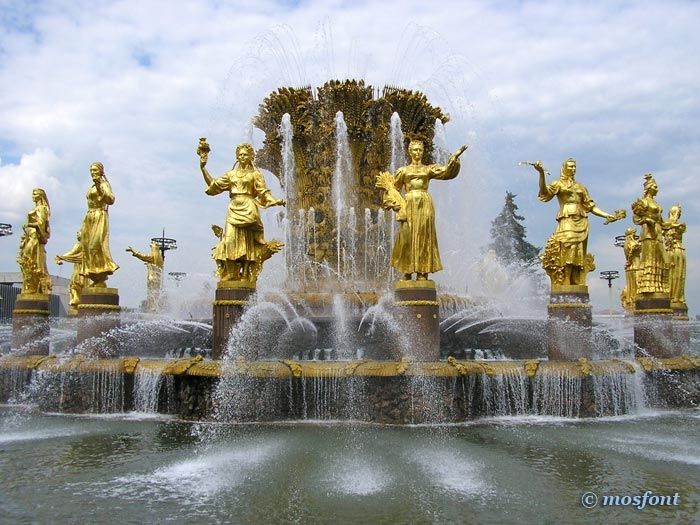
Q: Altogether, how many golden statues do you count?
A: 10